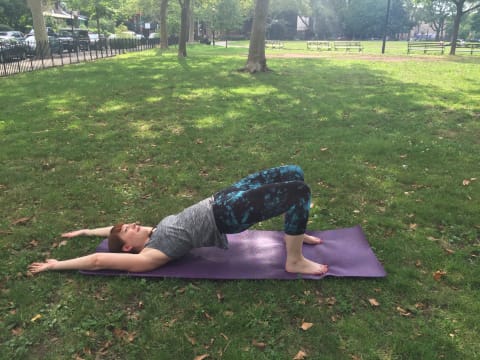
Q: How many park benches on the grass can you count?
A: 5